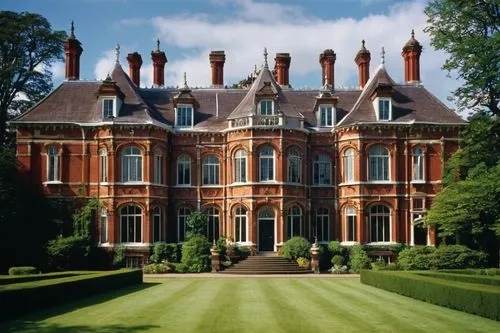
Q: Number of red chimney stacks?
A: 8